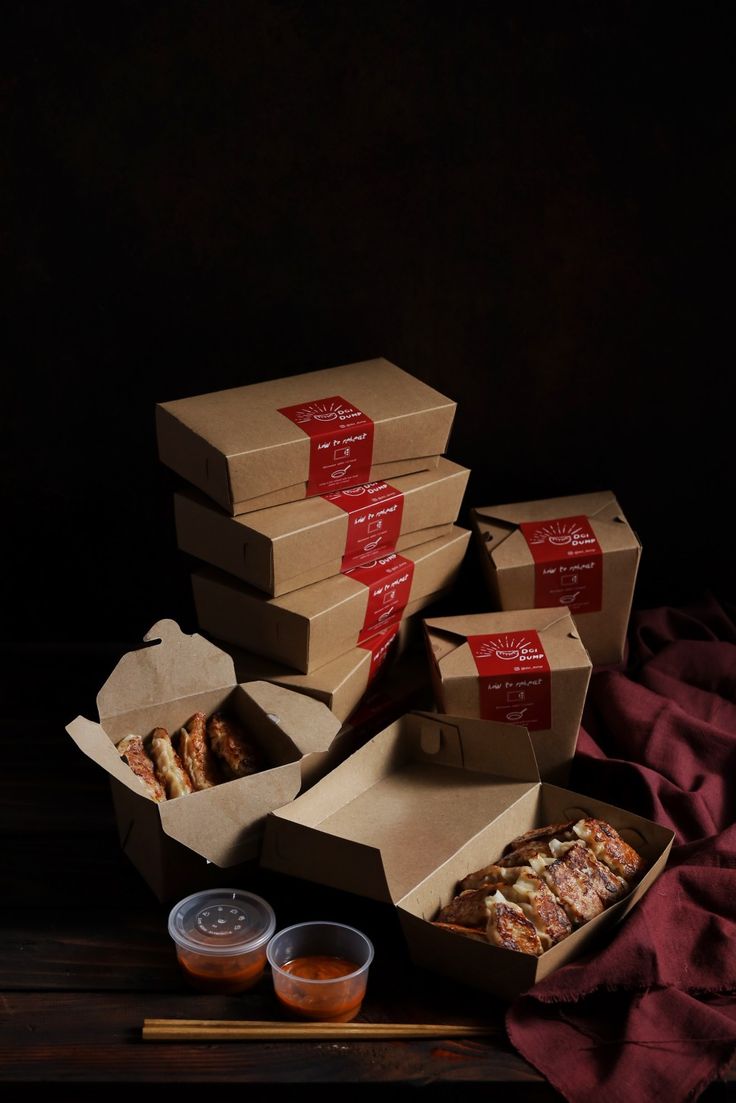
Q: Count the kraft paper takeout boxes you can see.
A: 9